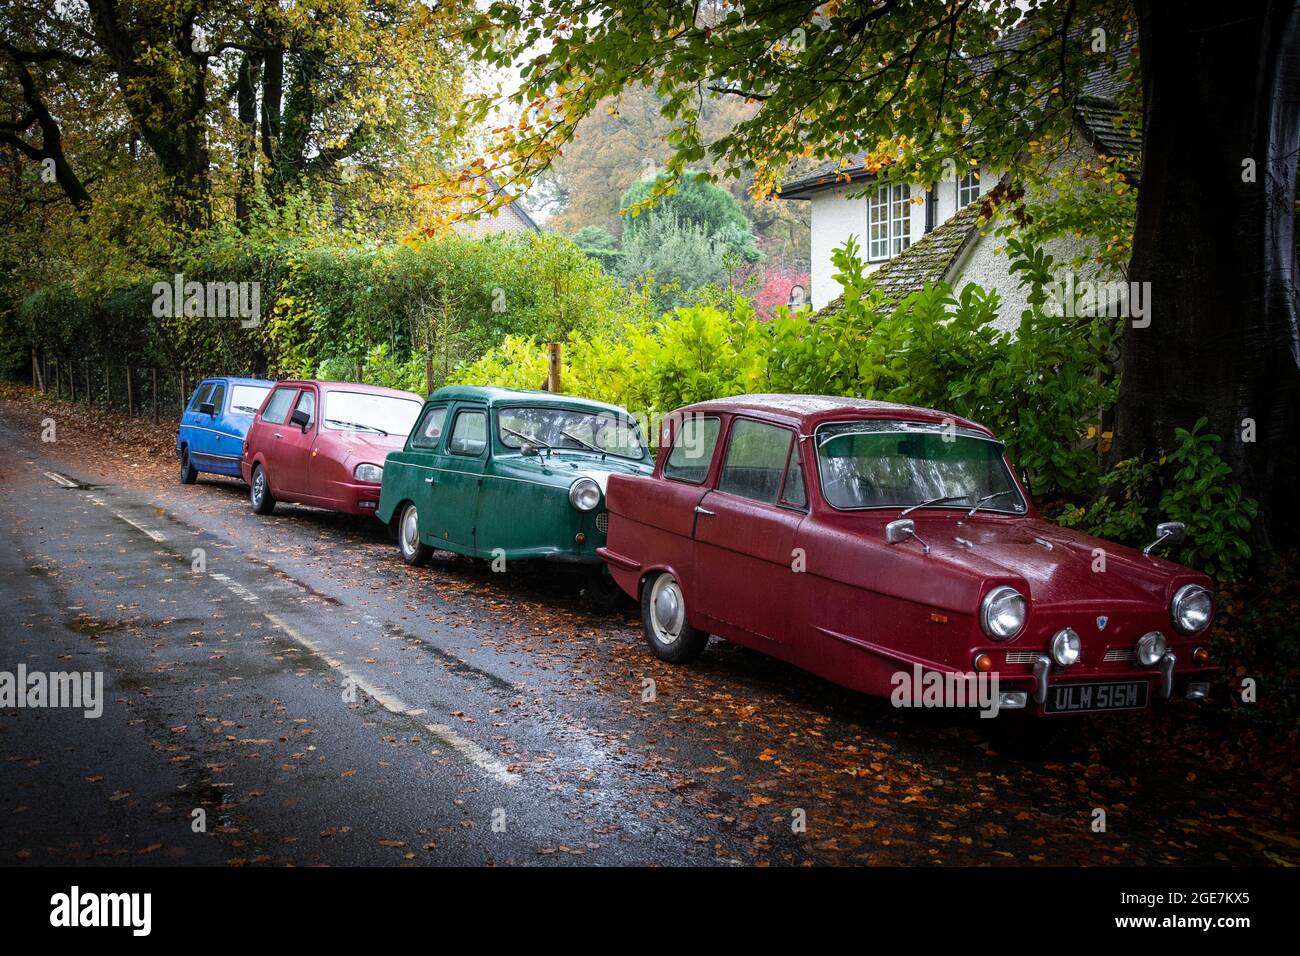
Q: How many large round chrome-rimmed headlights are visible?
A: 3